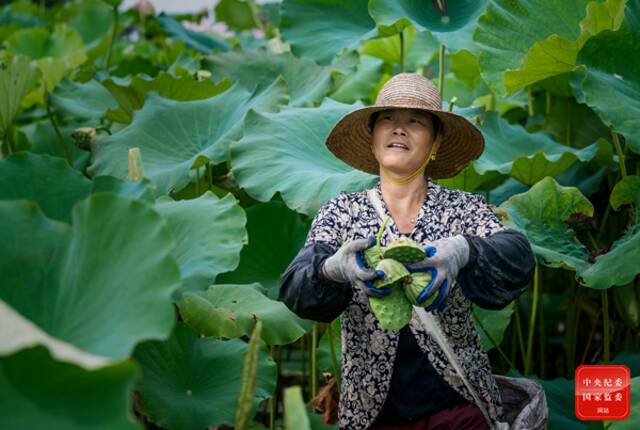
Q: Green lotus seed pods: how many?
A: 5